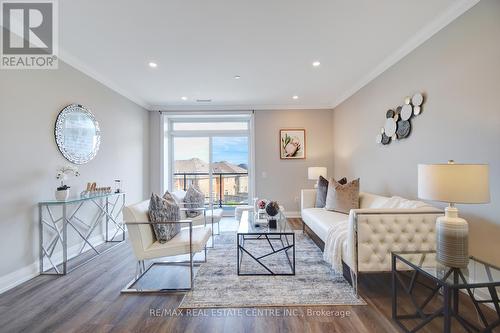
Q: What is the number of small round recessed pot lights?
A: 4